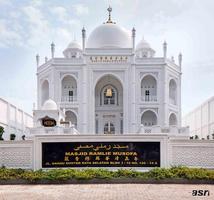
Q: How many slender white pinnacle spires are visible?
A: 6